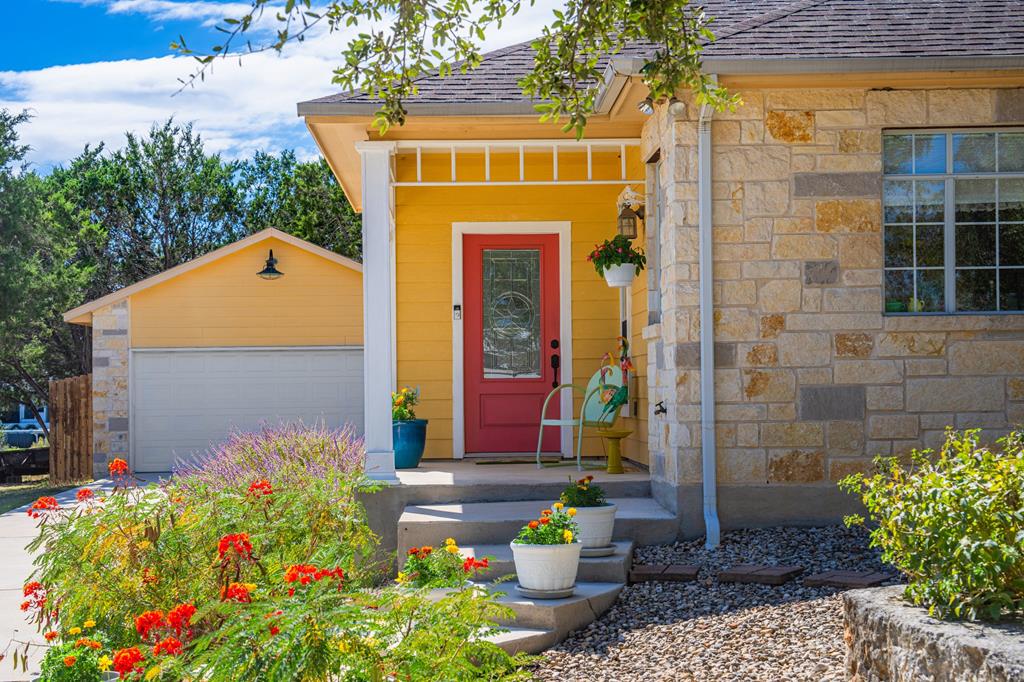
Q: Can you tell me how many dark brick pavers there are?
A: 3